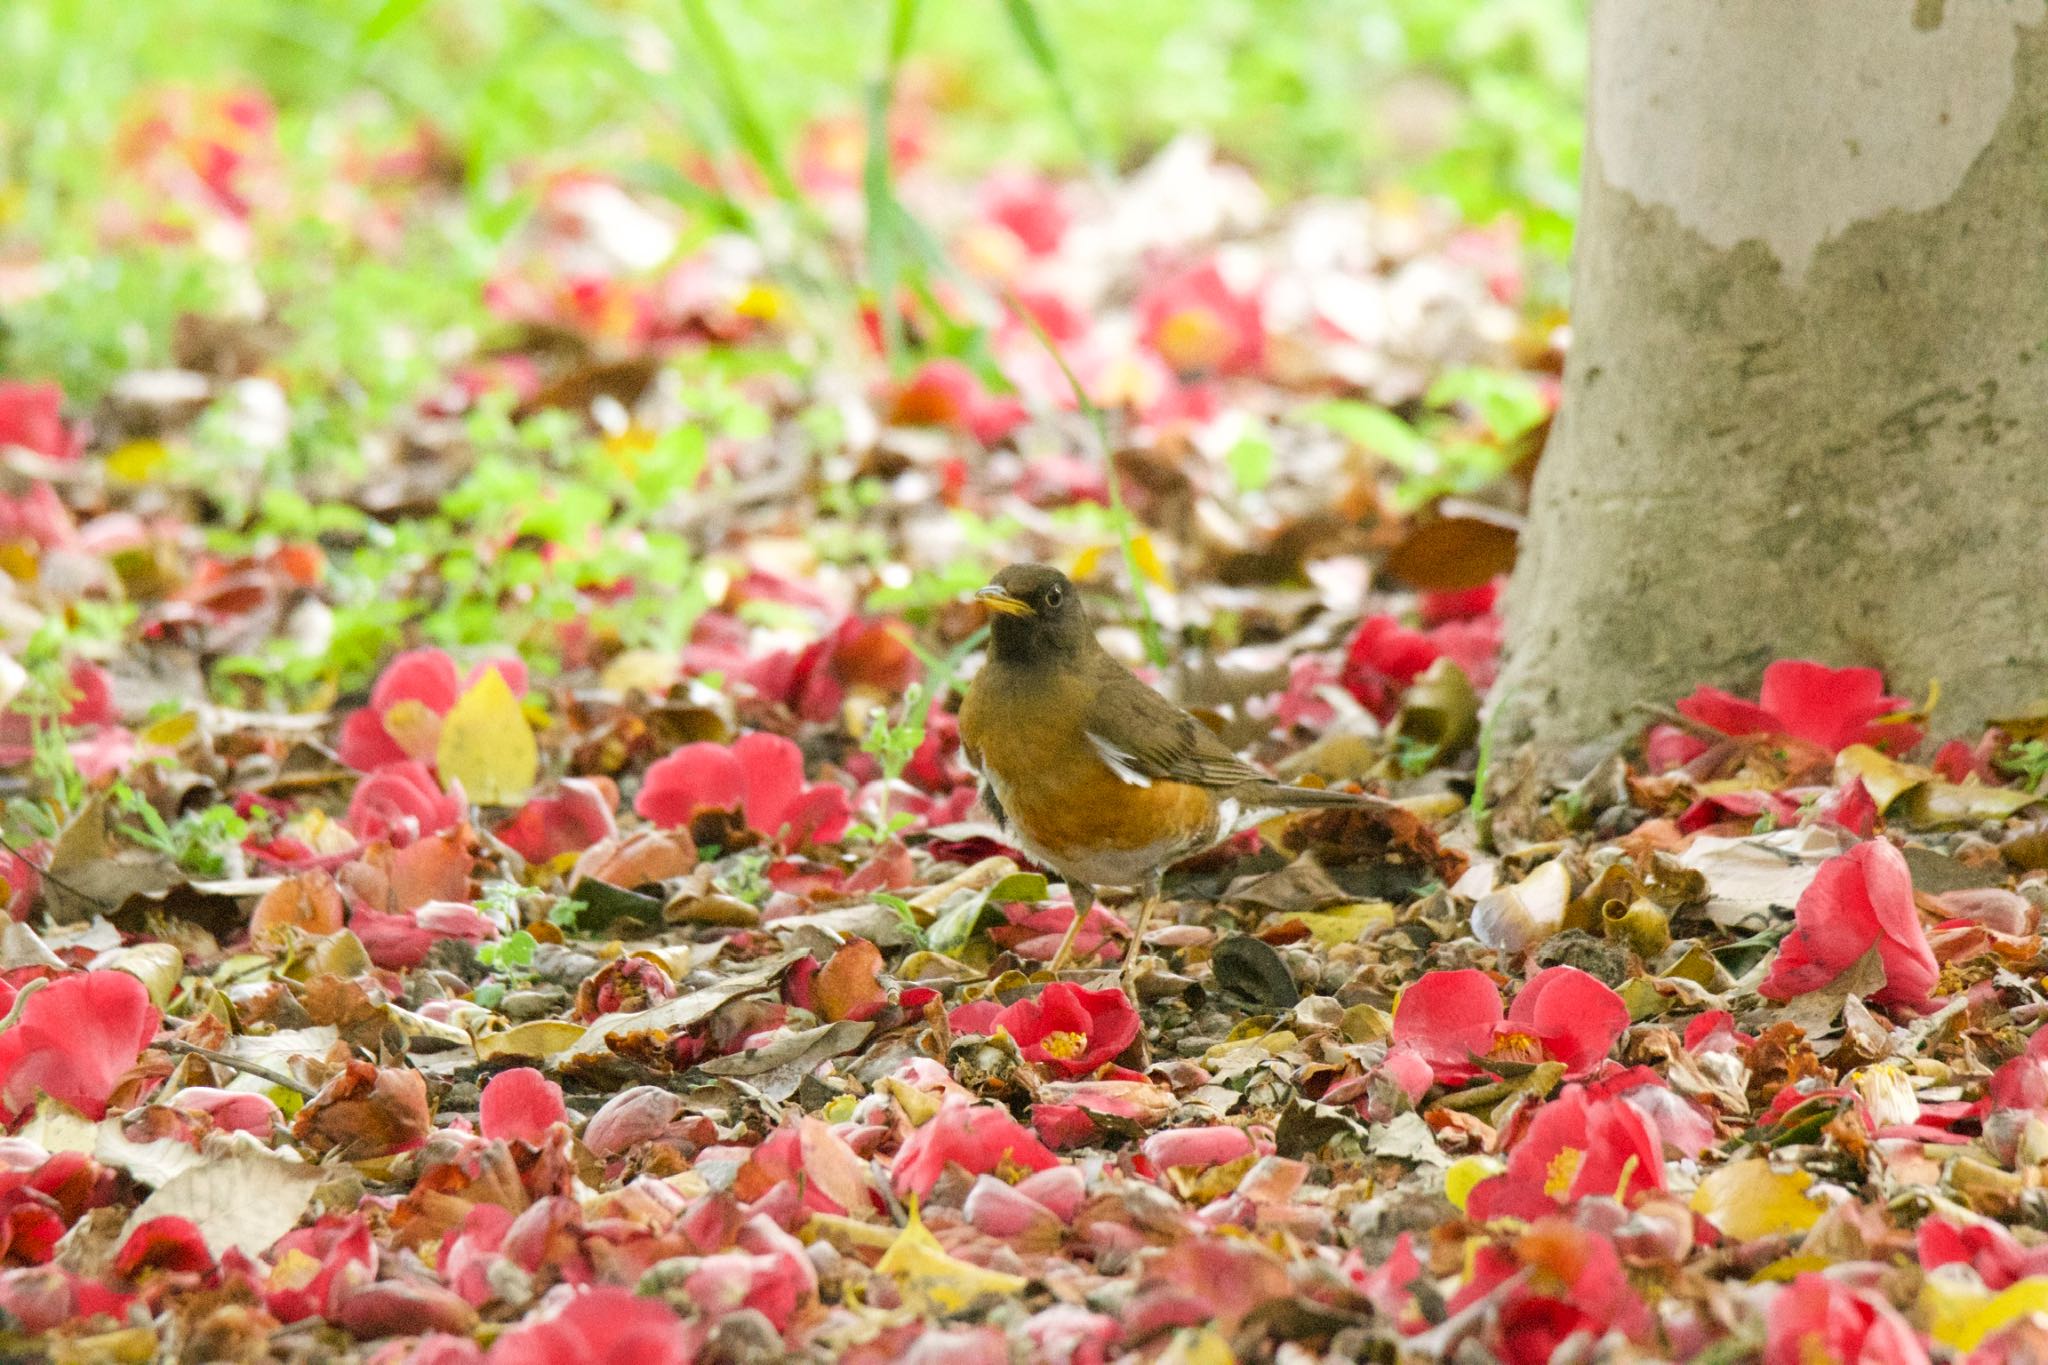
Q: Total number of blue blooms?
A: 0